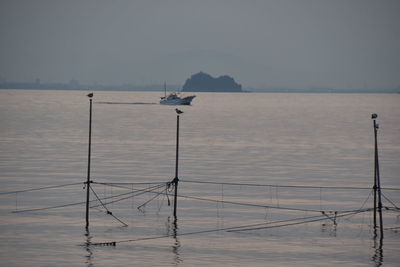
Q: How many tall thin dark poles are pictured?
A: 4